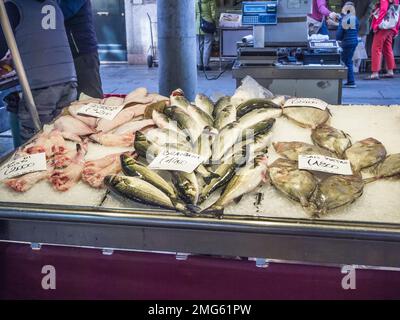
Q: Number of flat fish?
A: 7